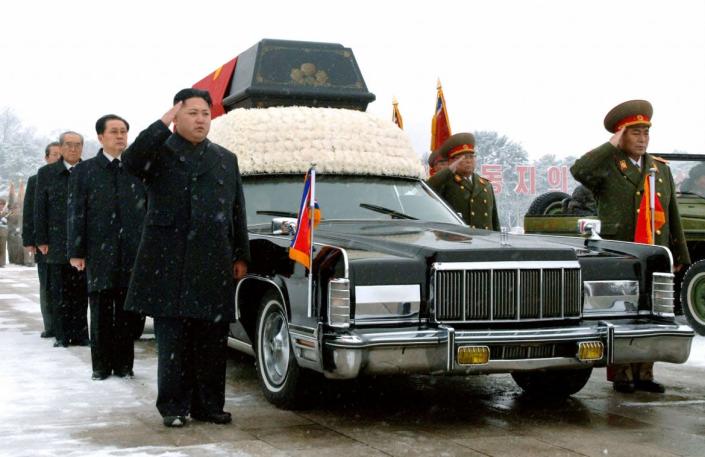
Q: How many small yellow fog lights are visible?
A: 2